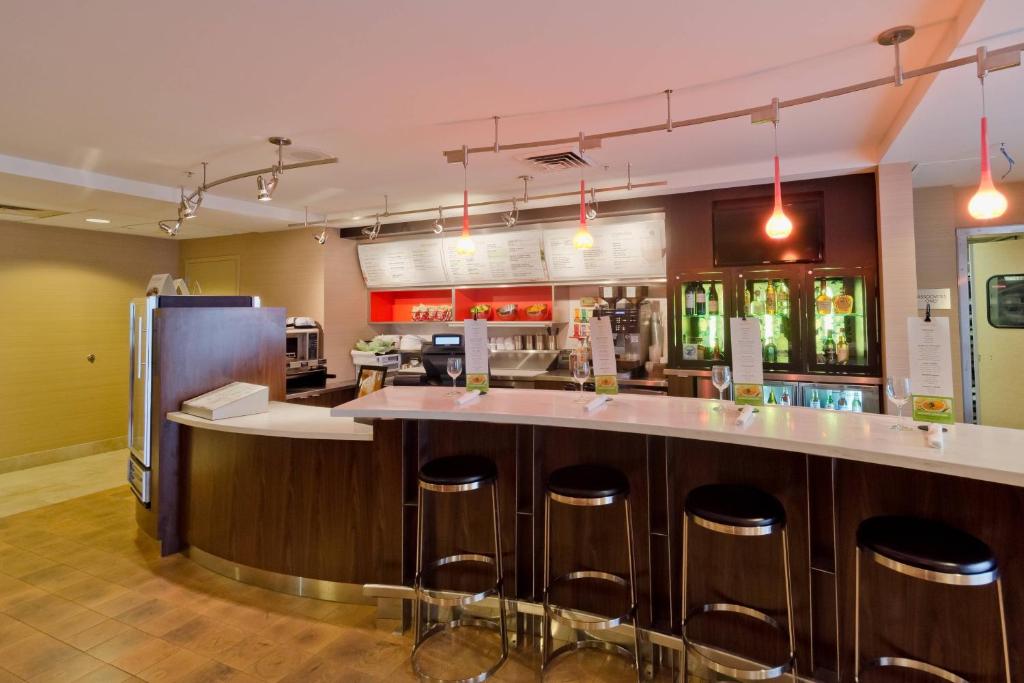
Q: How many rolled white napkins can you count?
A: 4